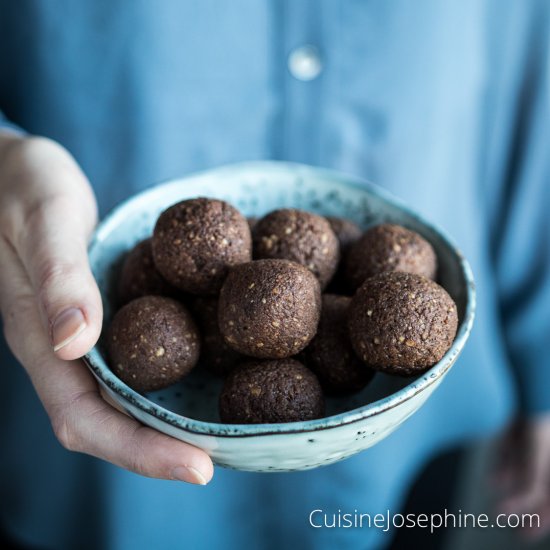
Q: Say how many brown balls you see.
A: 12